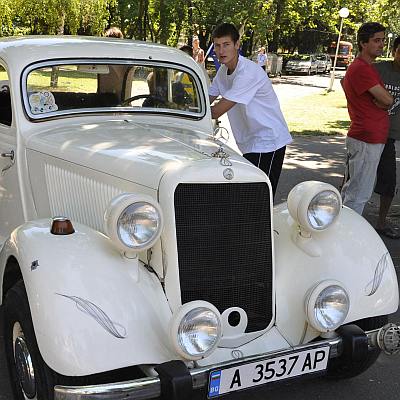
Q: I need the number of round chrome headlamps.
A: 4